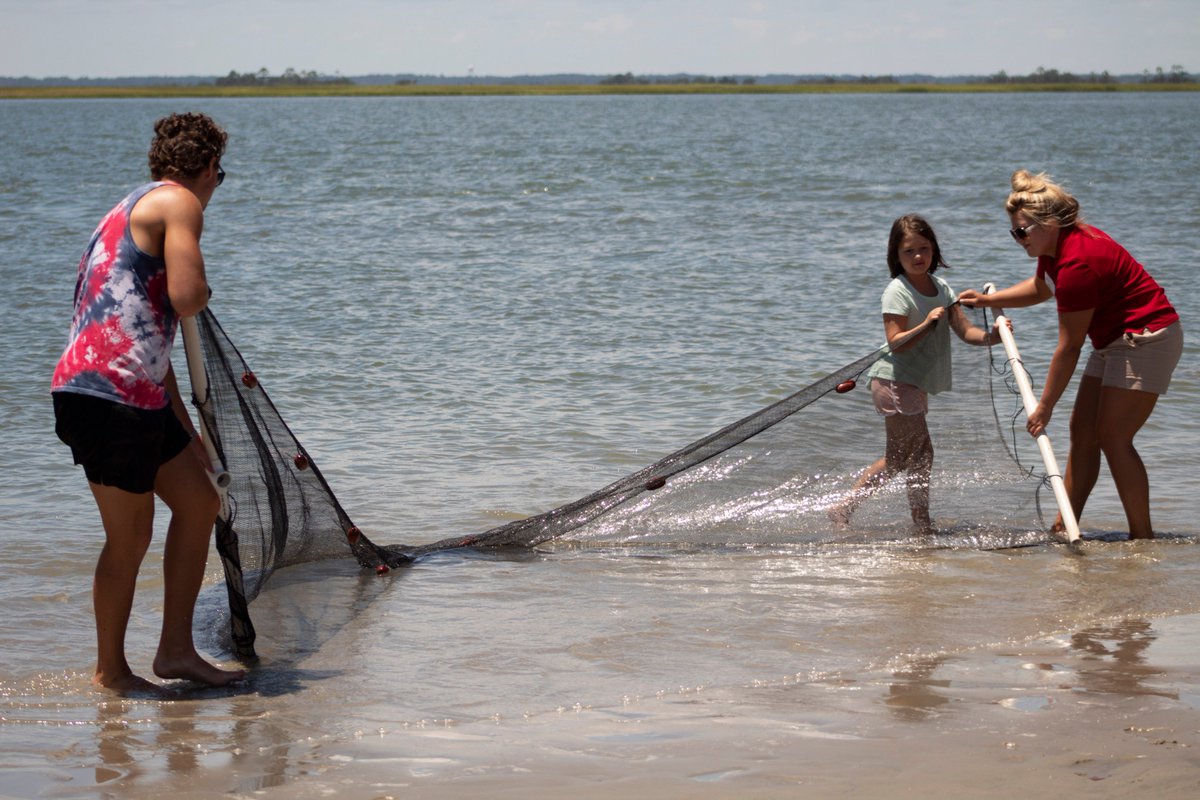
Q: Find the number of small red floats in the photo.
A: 6